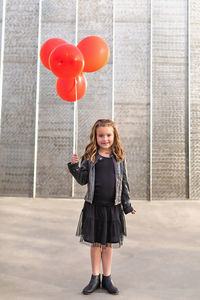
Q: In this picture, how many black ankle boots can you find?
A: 2